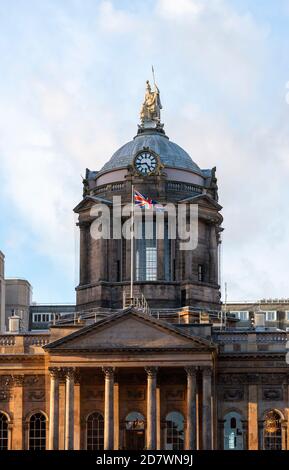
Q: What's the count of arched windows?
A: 7